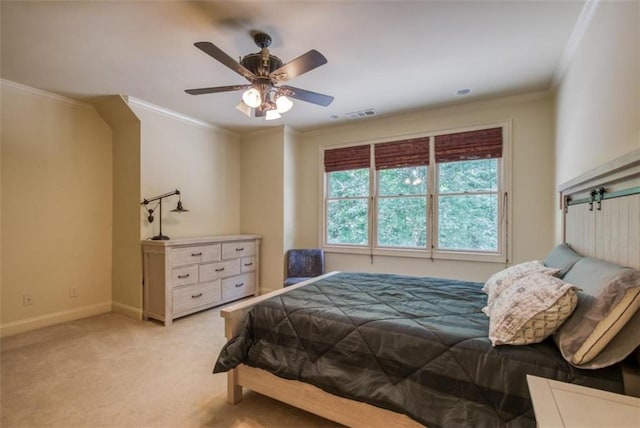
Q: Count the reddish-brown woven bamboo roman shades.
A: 3